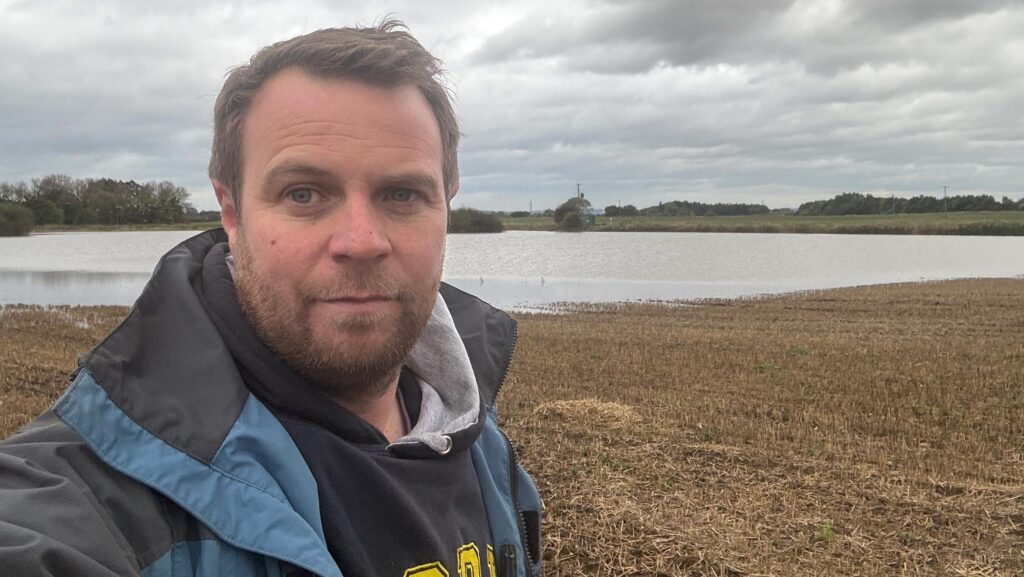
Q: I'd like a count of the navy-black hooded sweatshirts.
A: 1